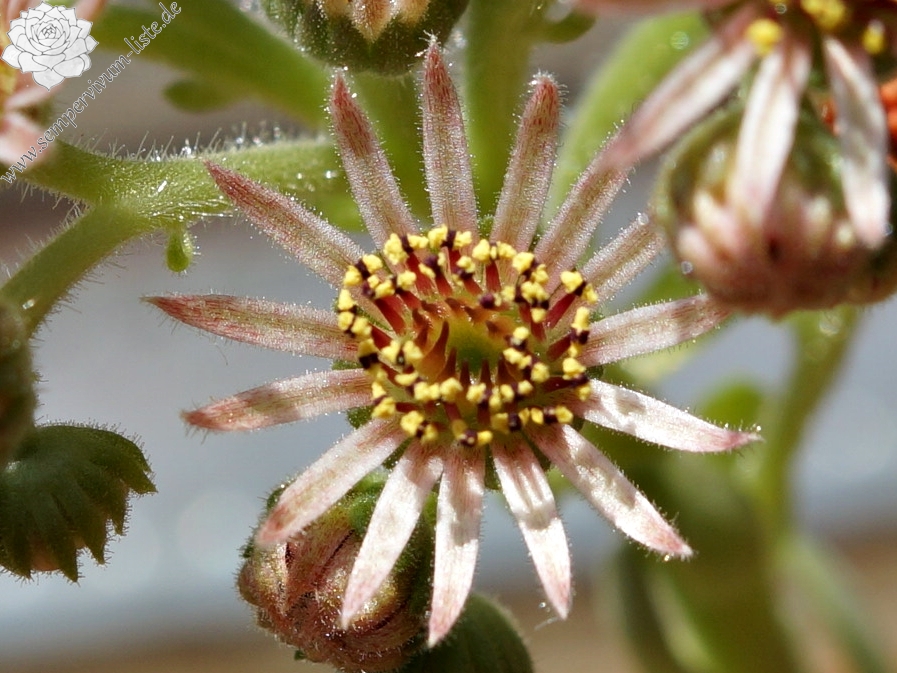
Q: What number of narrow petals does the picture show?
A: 15